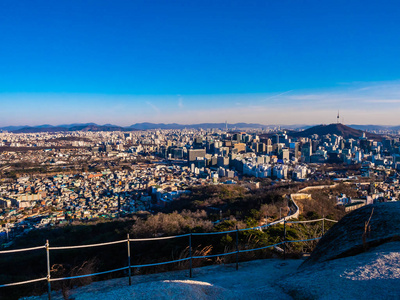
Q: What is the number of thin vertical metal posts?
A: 6